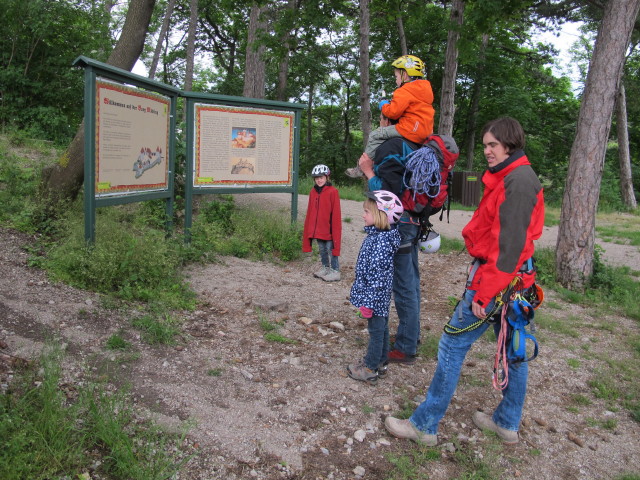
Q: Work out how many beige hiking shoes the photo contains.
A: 2